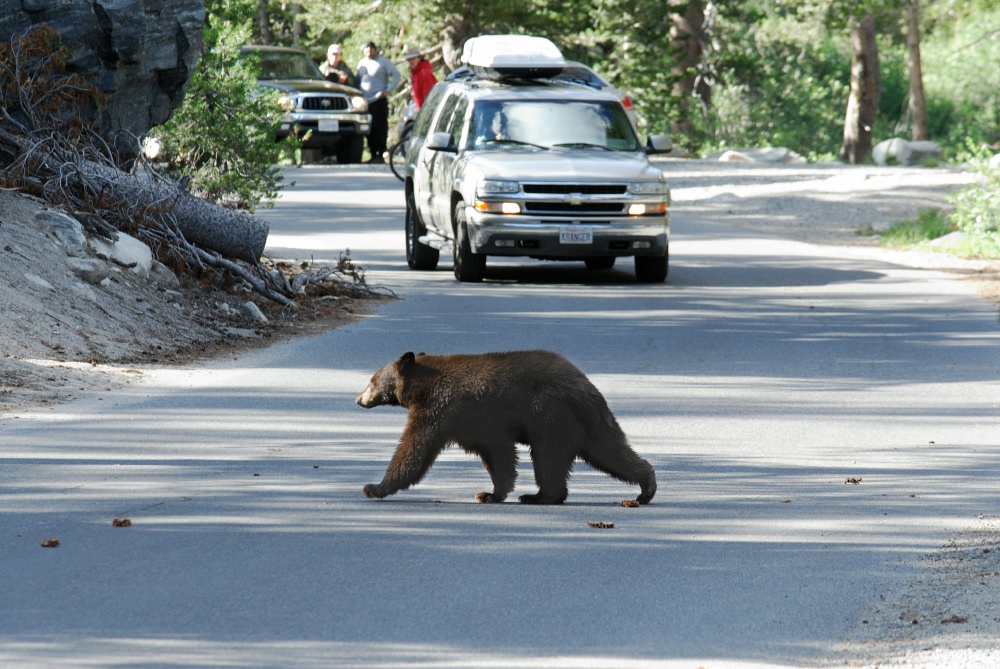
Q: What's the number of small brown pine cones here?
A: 5